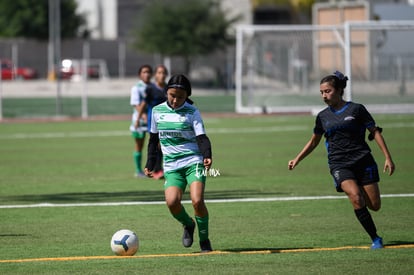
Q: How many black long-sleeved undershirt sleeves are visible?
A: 2